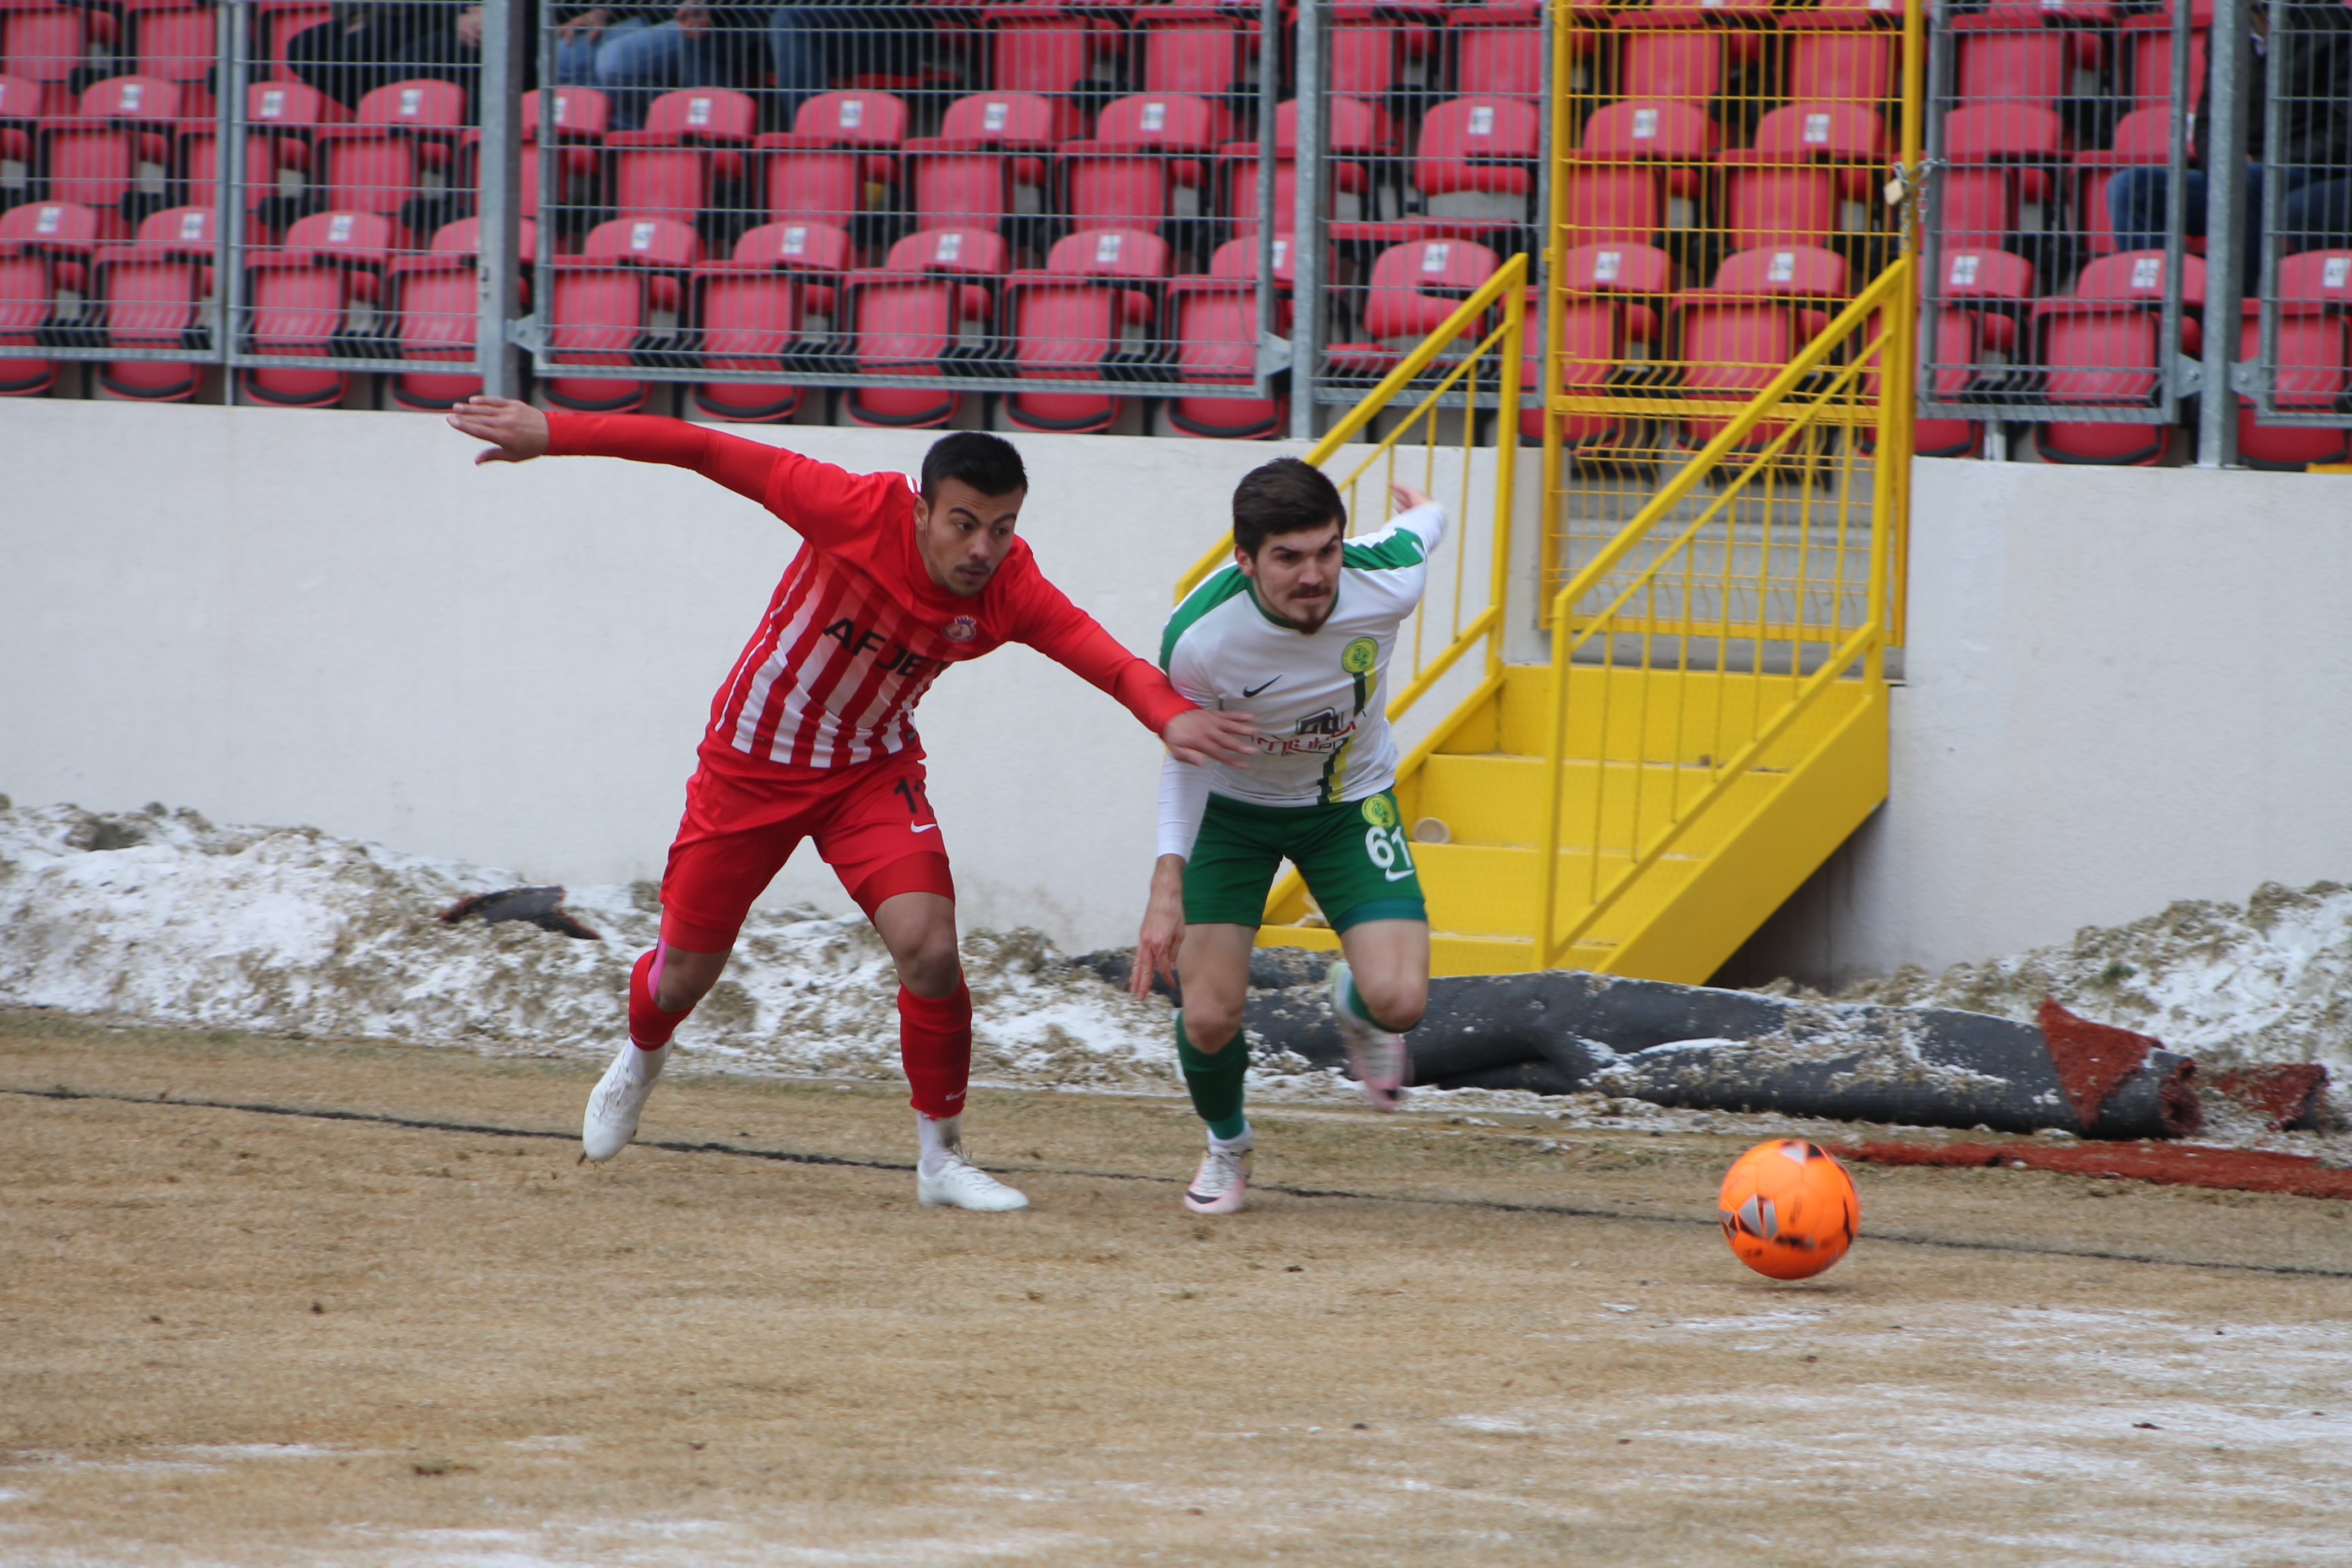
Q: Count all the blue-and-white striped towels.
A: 0